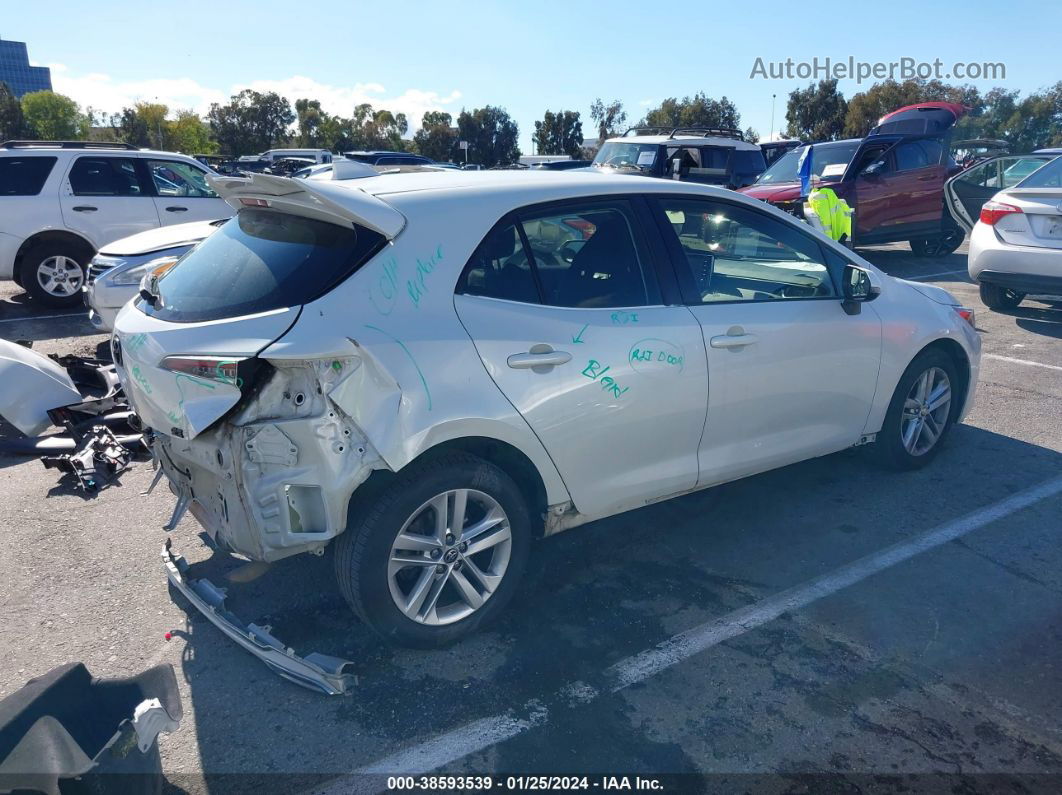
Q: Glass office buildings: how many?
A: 1